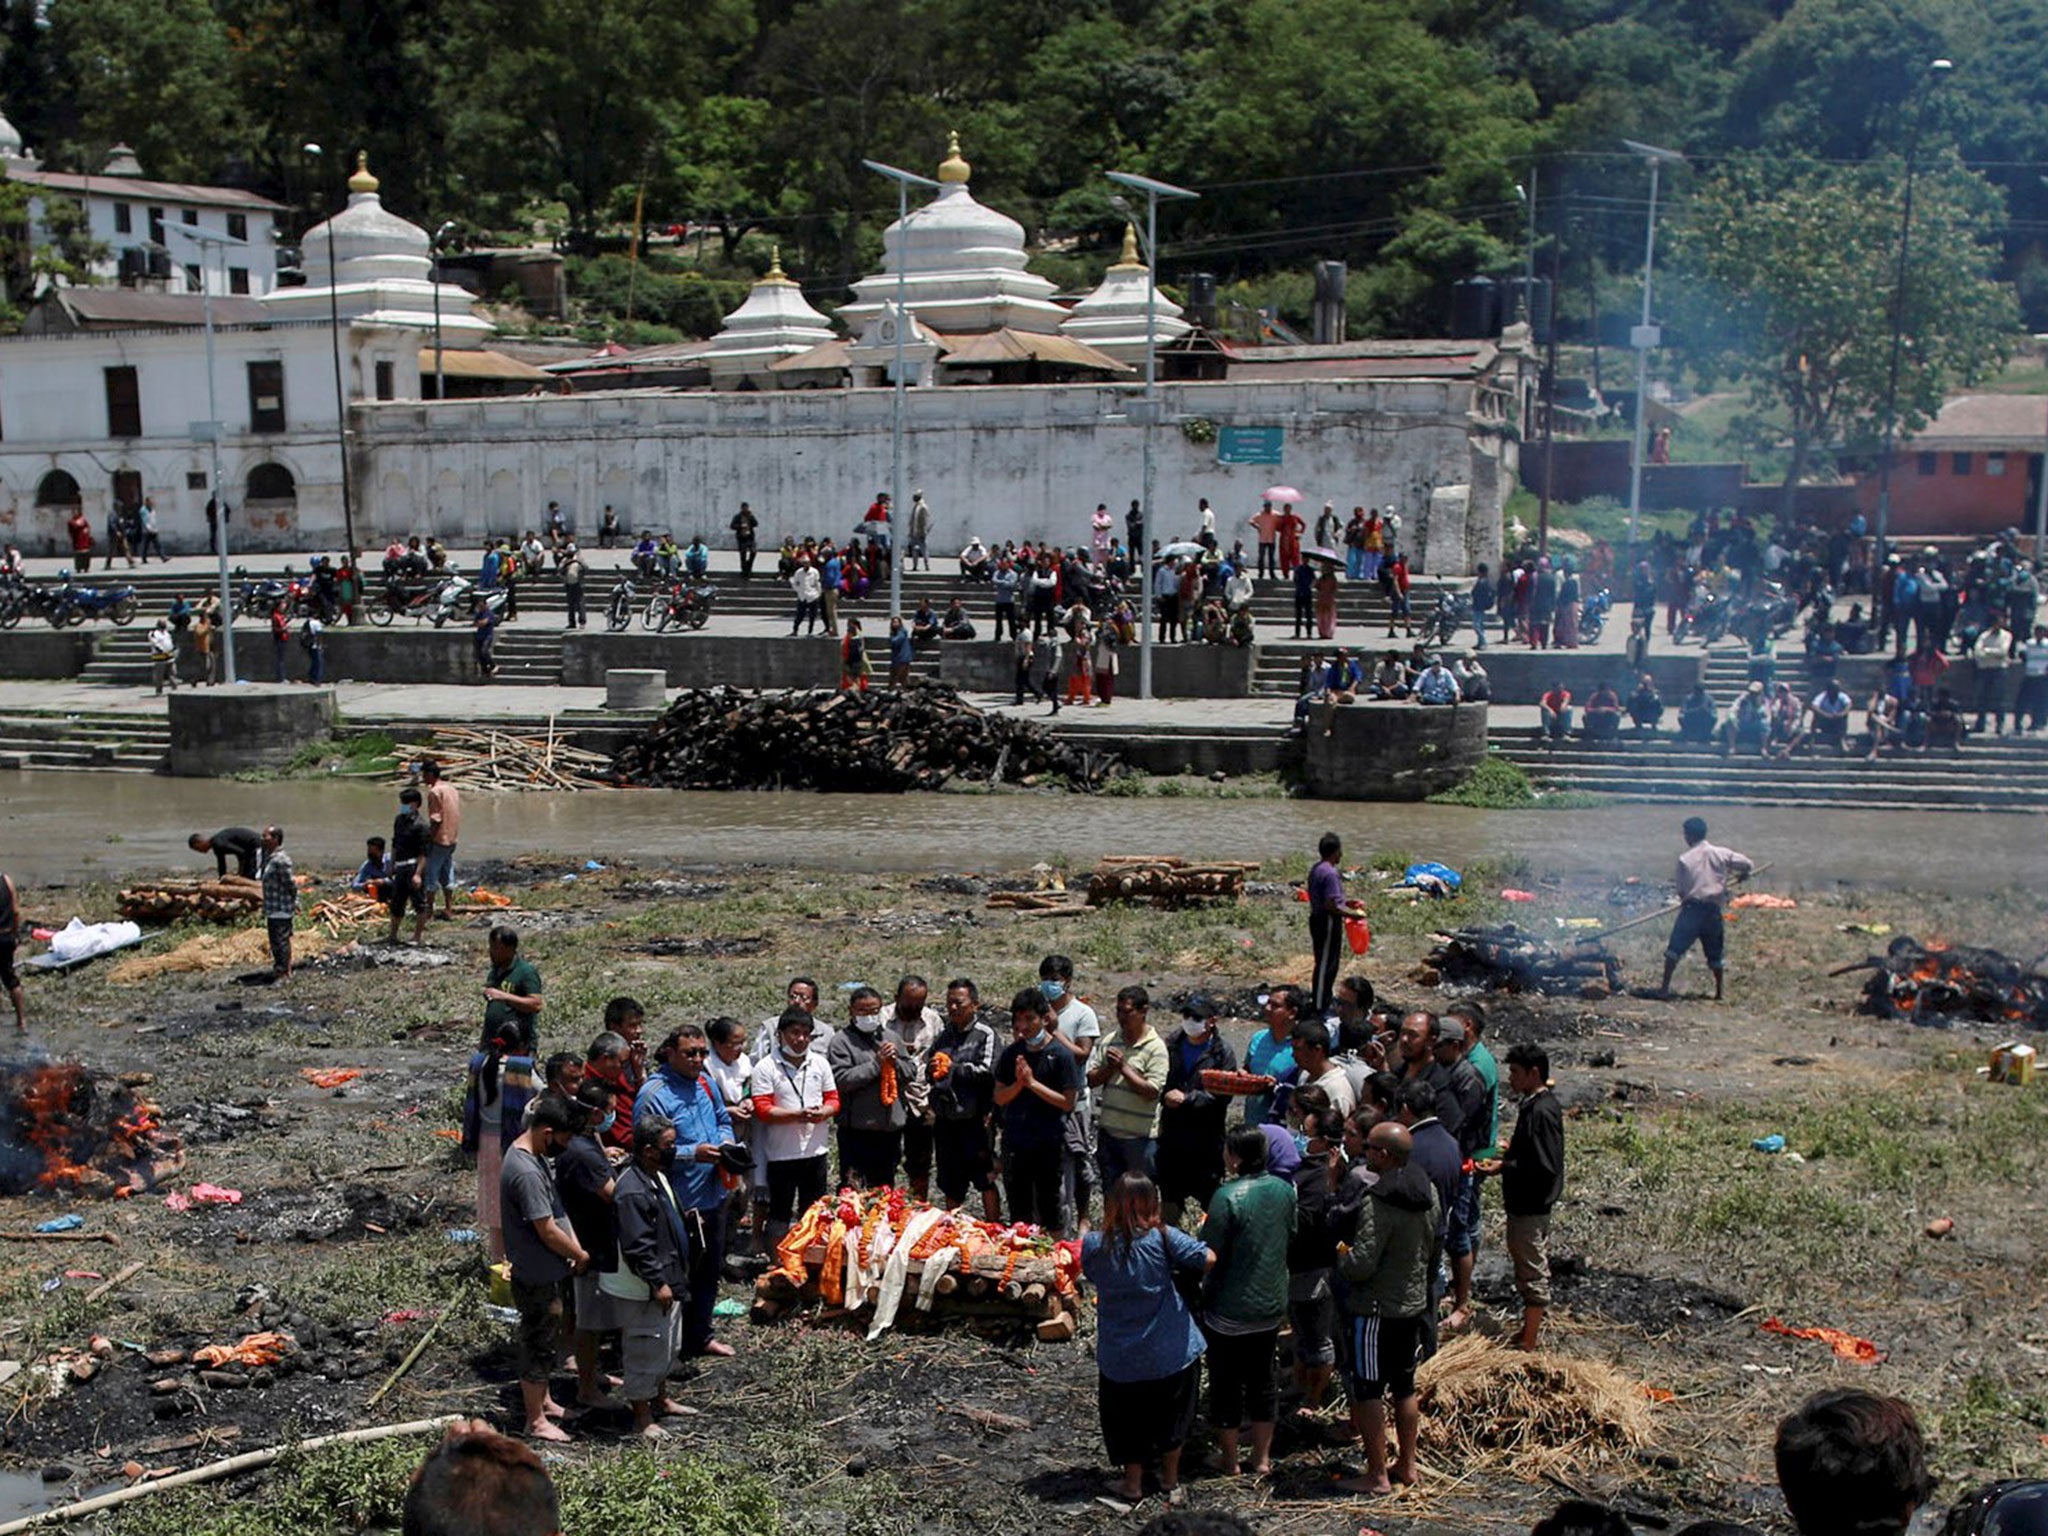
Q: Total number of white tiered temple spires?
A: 4